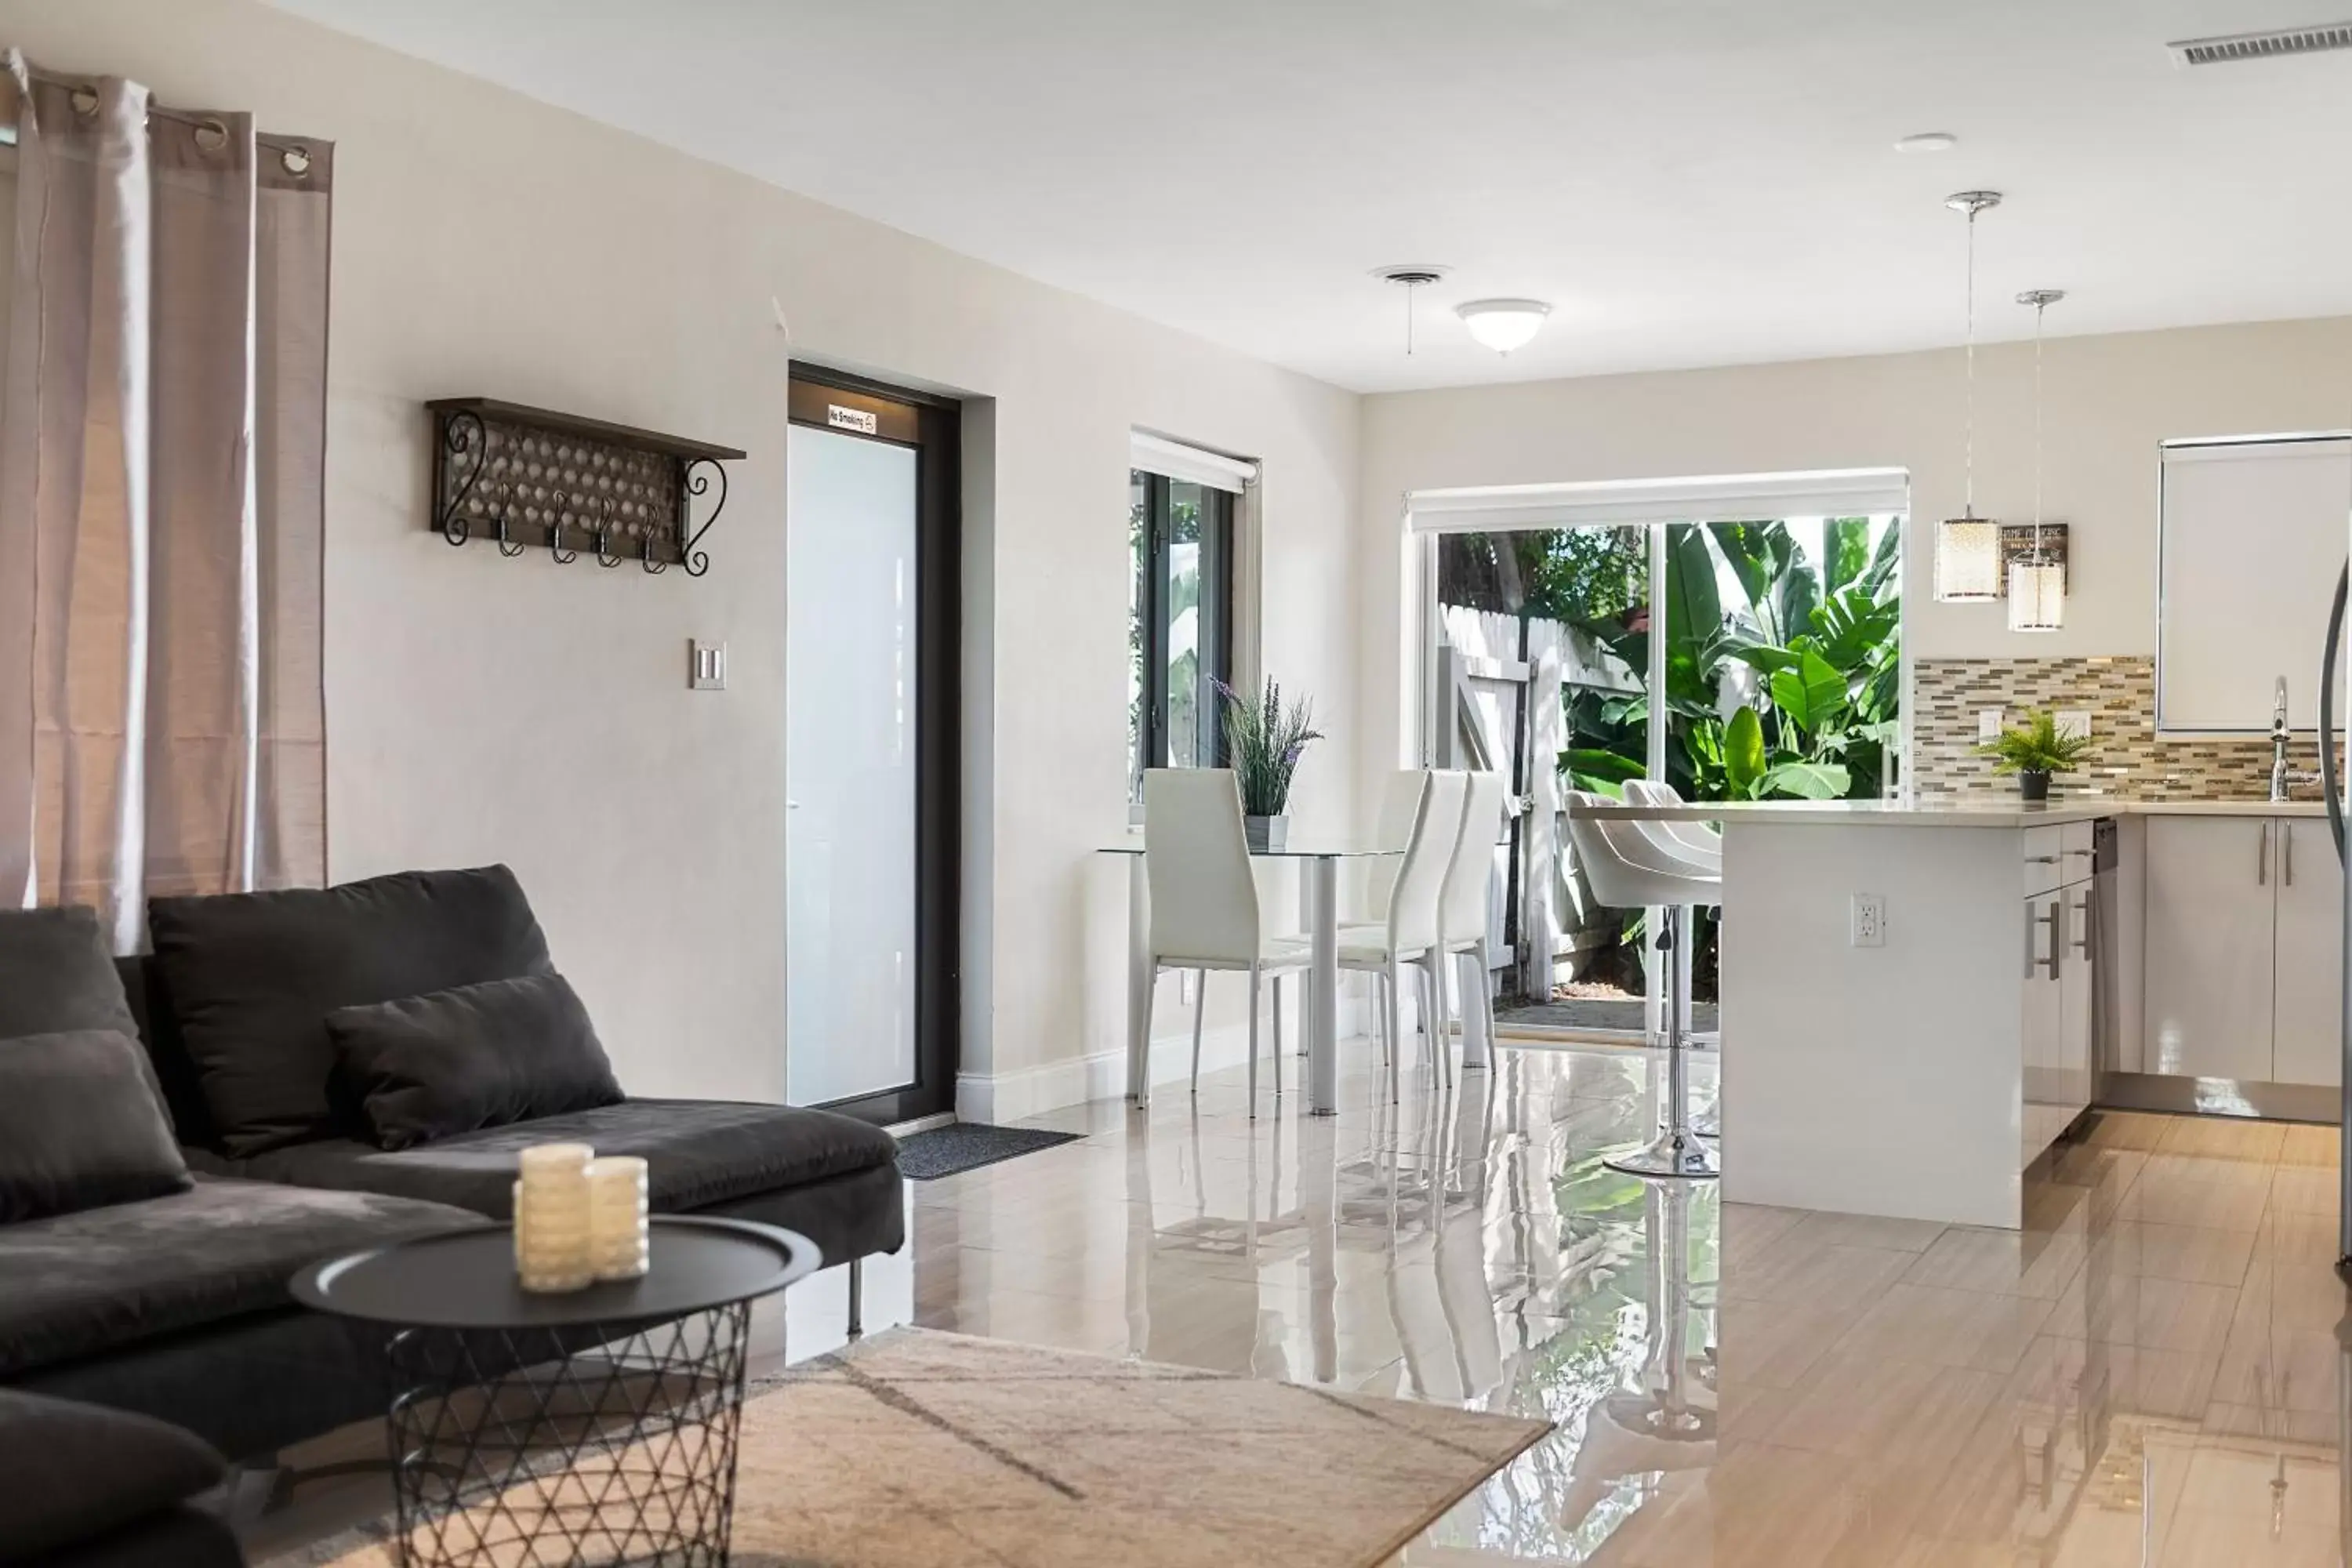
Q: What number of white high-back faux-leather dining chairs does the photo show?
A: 4